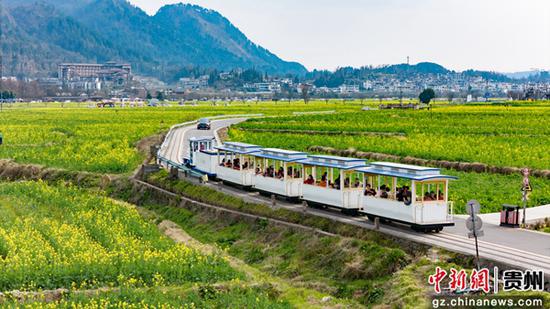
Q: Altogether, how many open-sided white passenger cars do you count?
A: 4